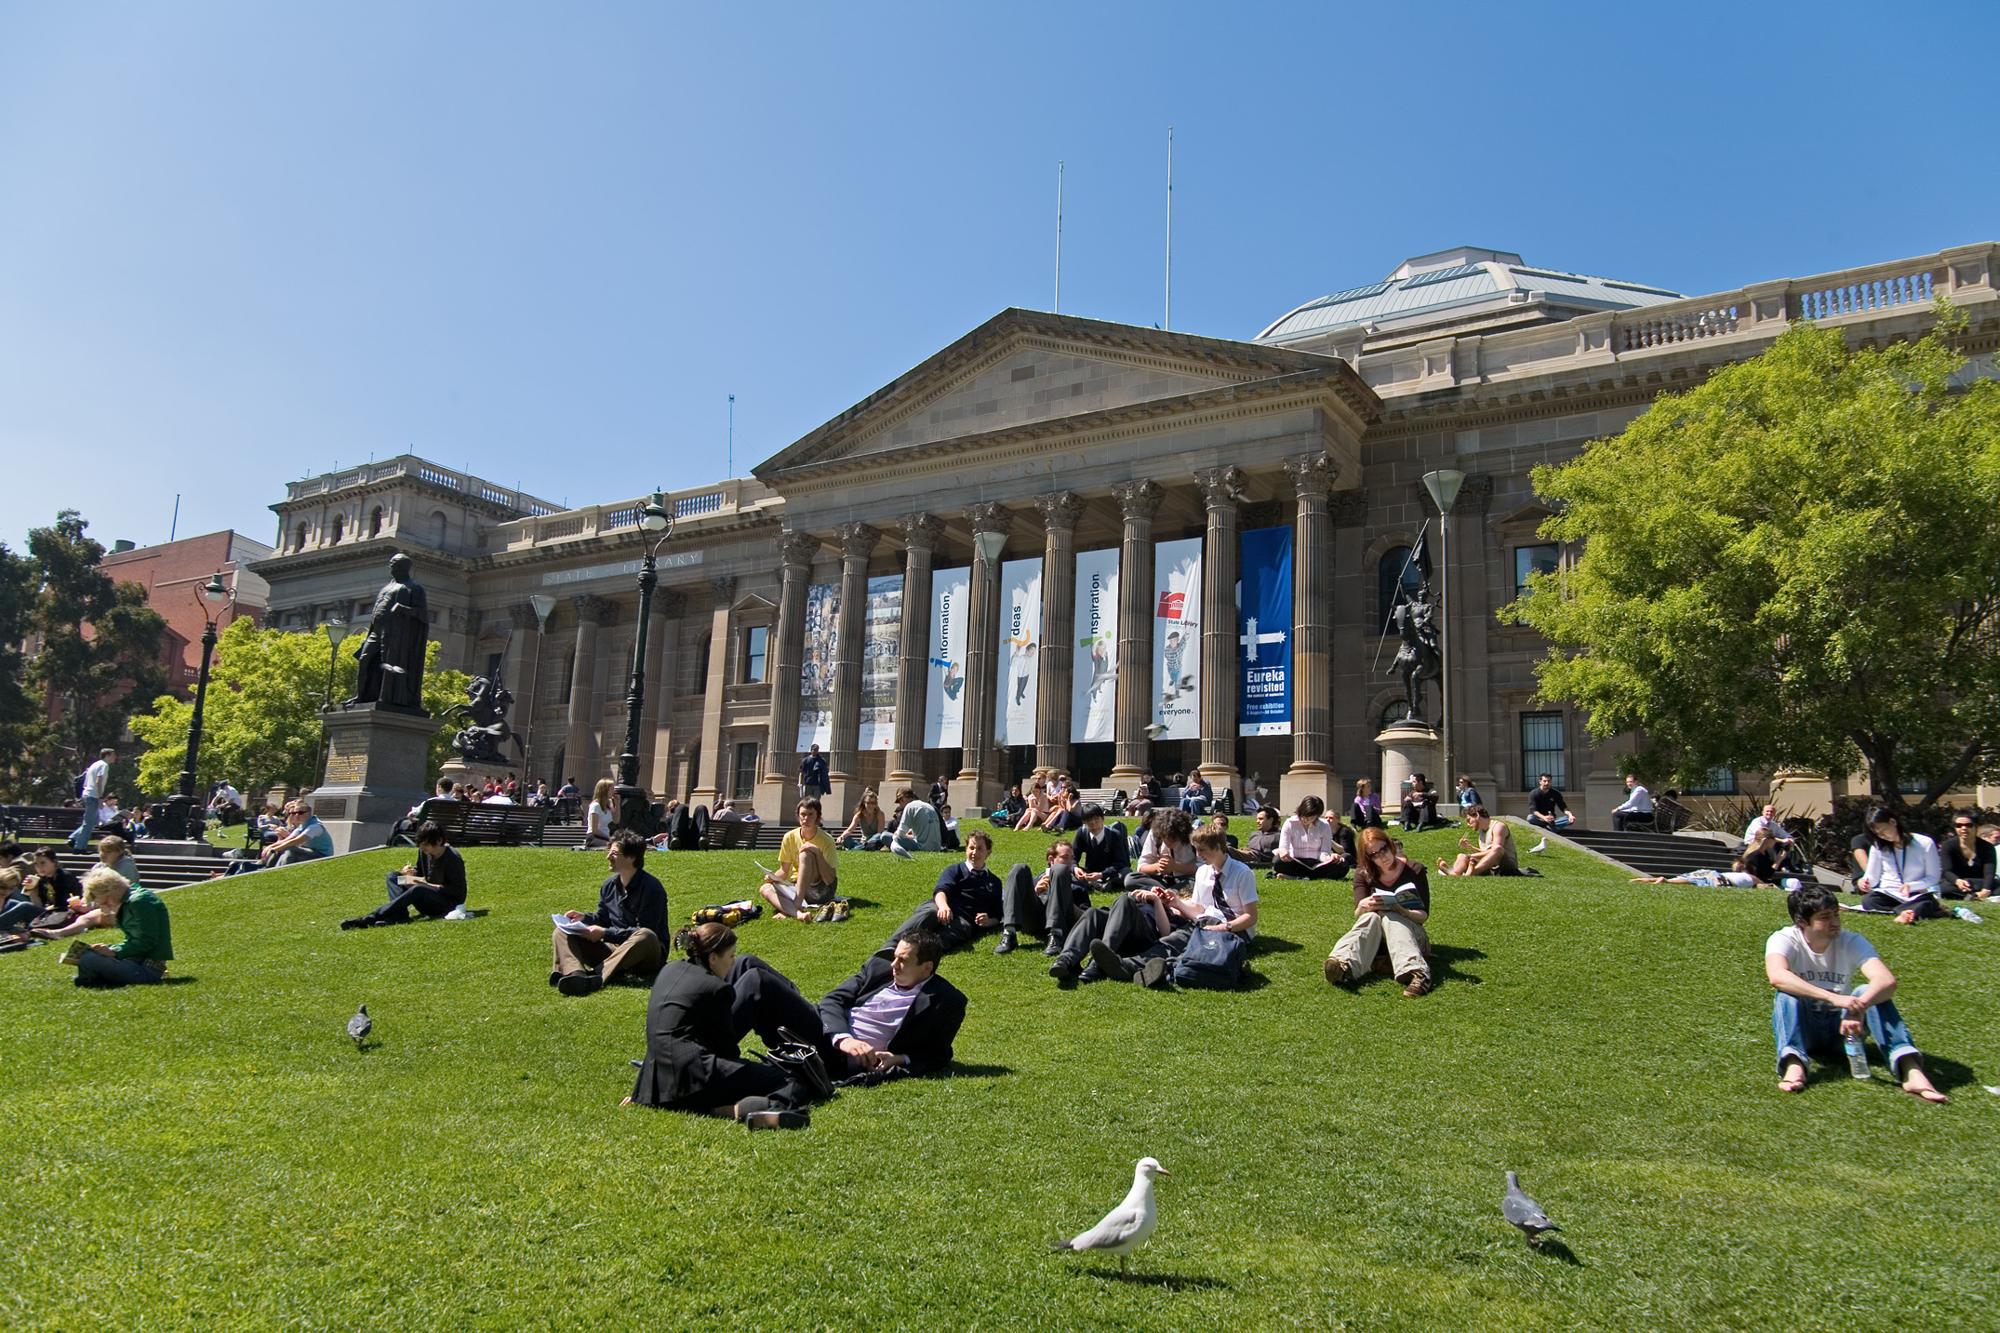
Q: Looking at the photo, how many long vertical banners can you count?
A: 7